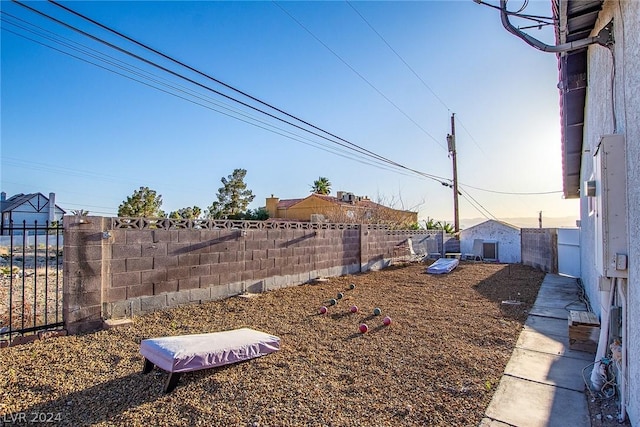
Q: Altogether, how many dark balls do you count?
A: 4